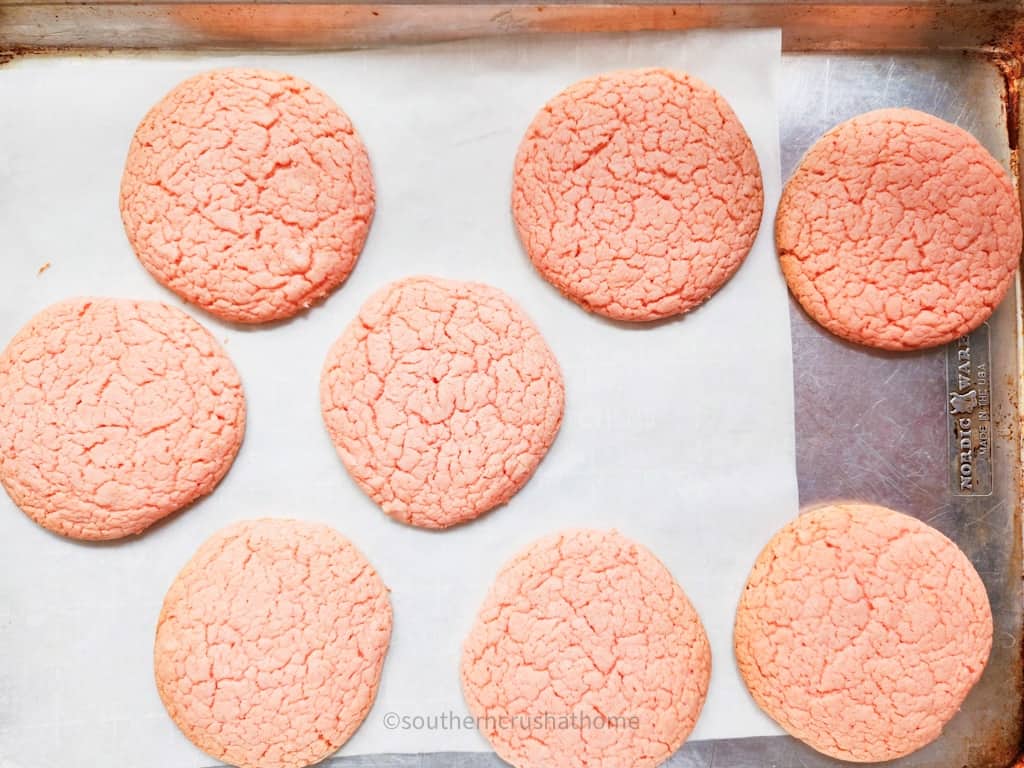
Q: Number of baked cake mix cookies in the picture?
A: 8